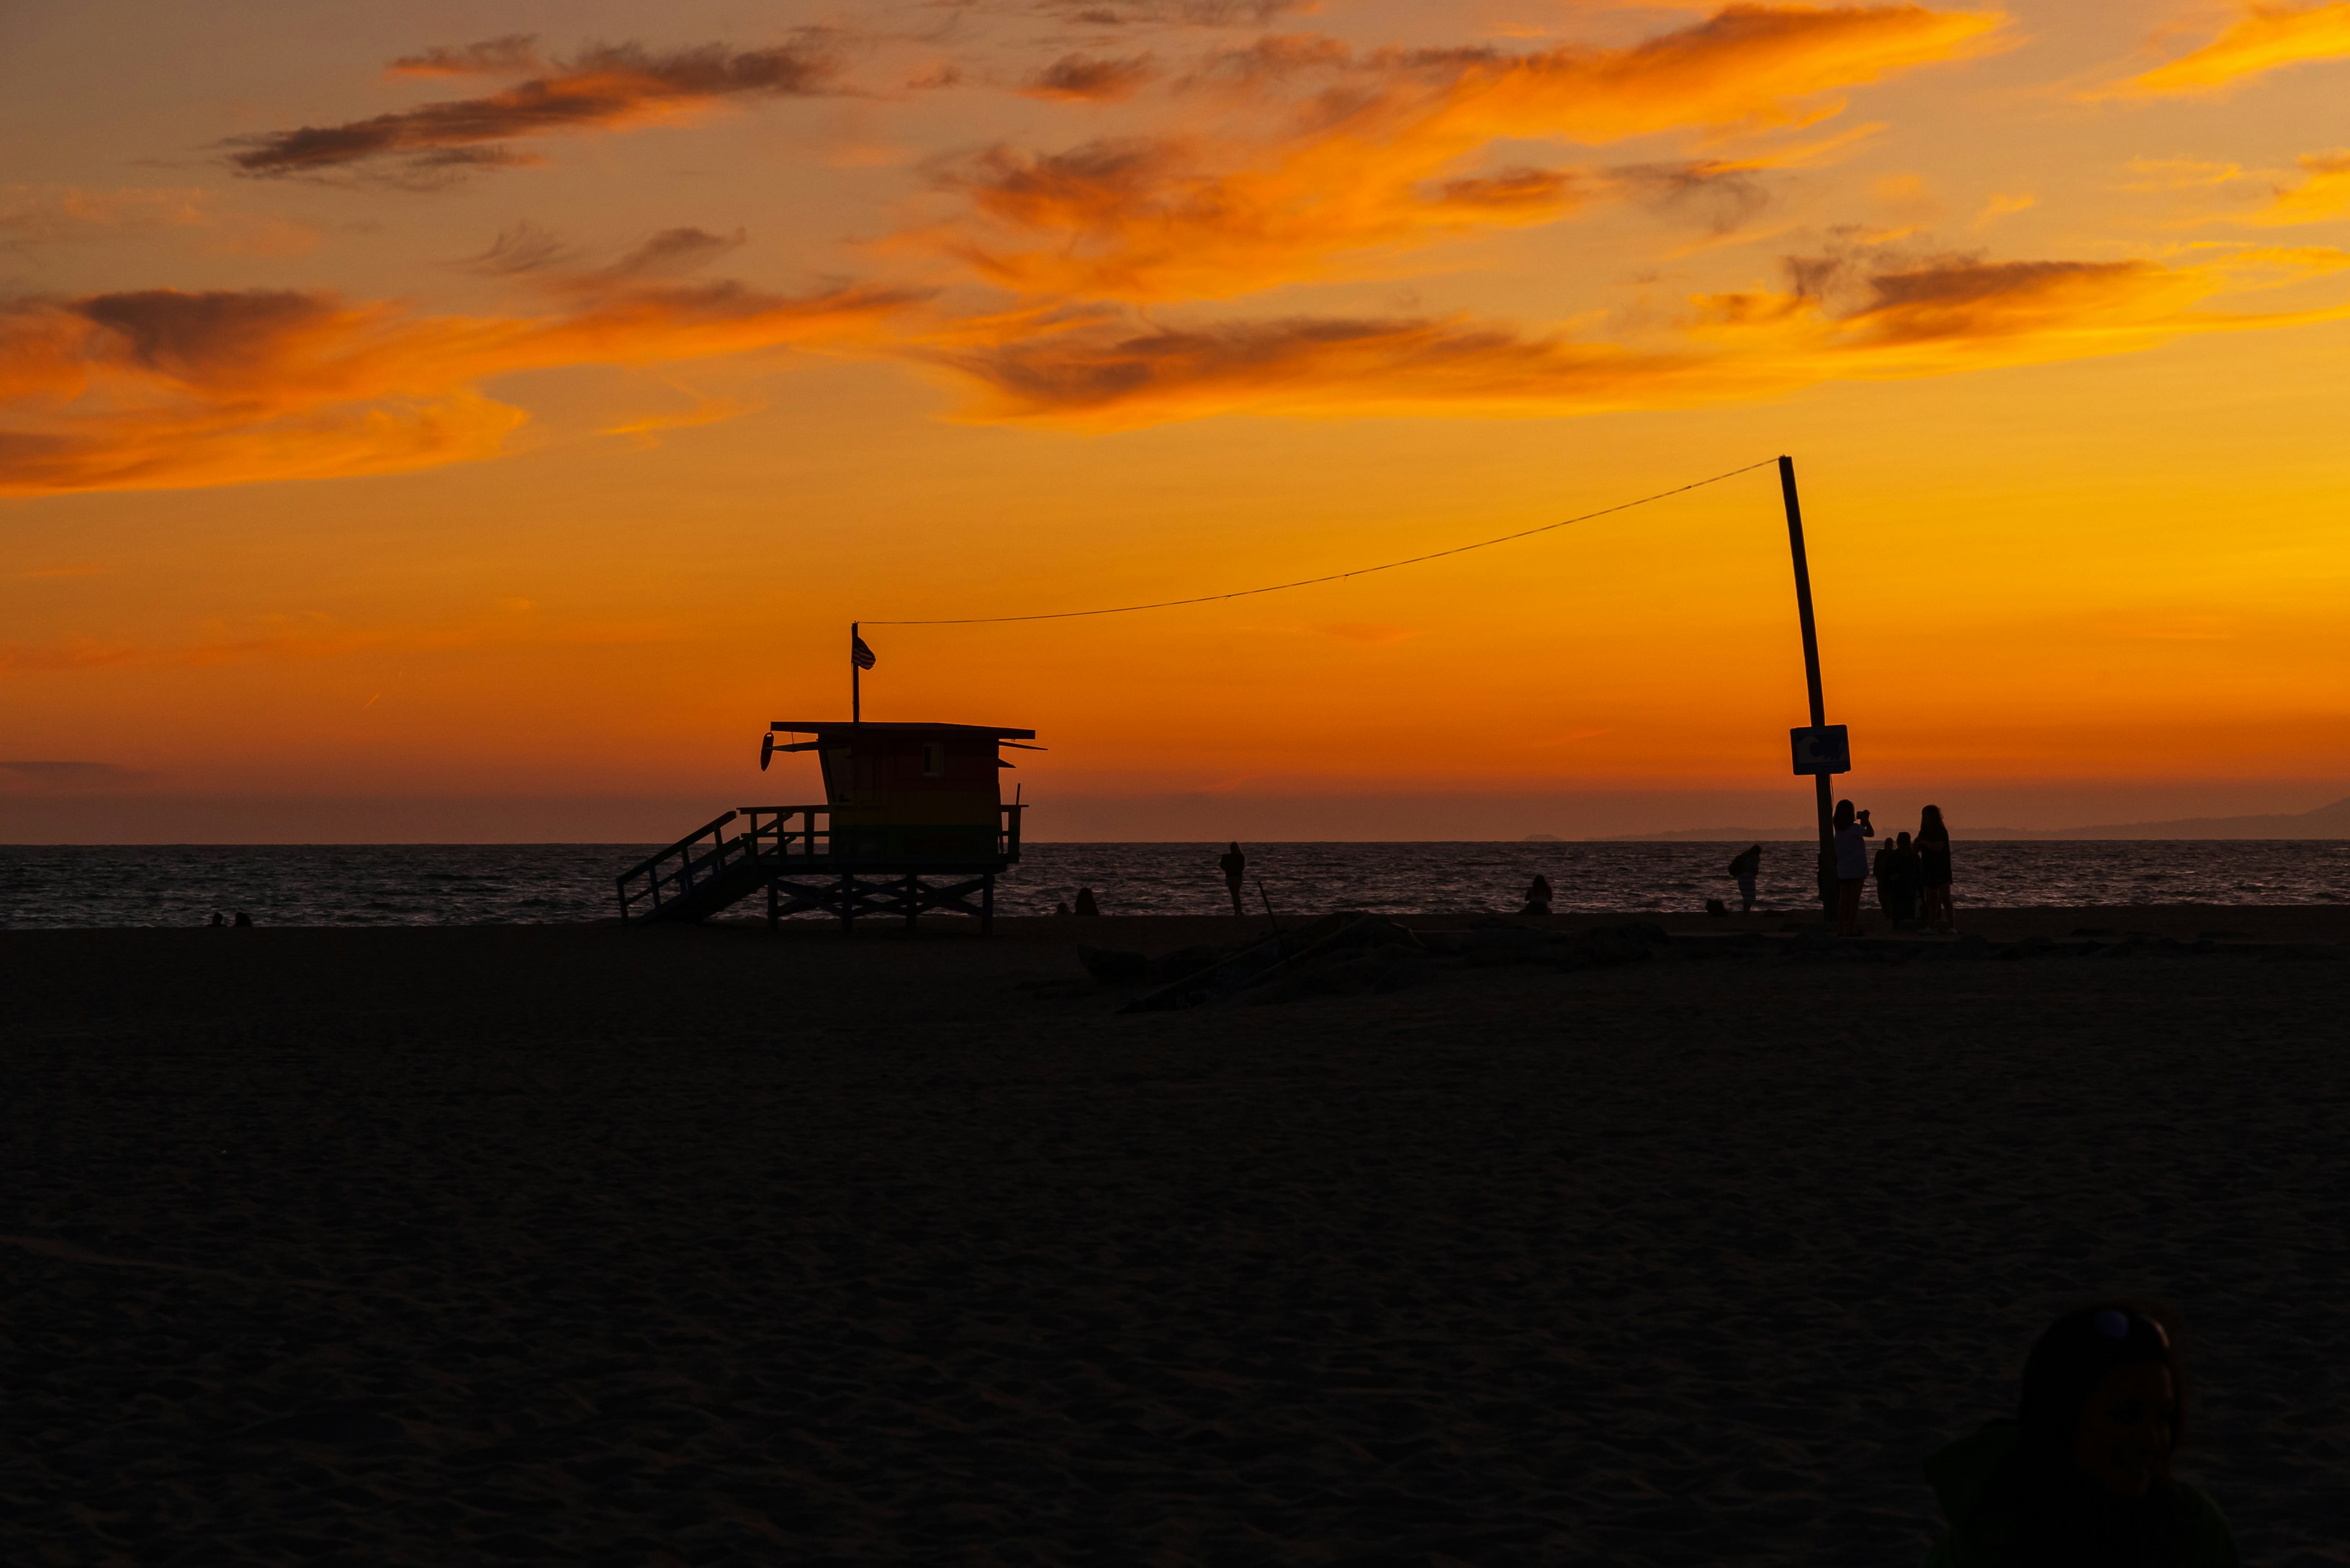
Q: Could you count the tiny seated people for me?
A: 5